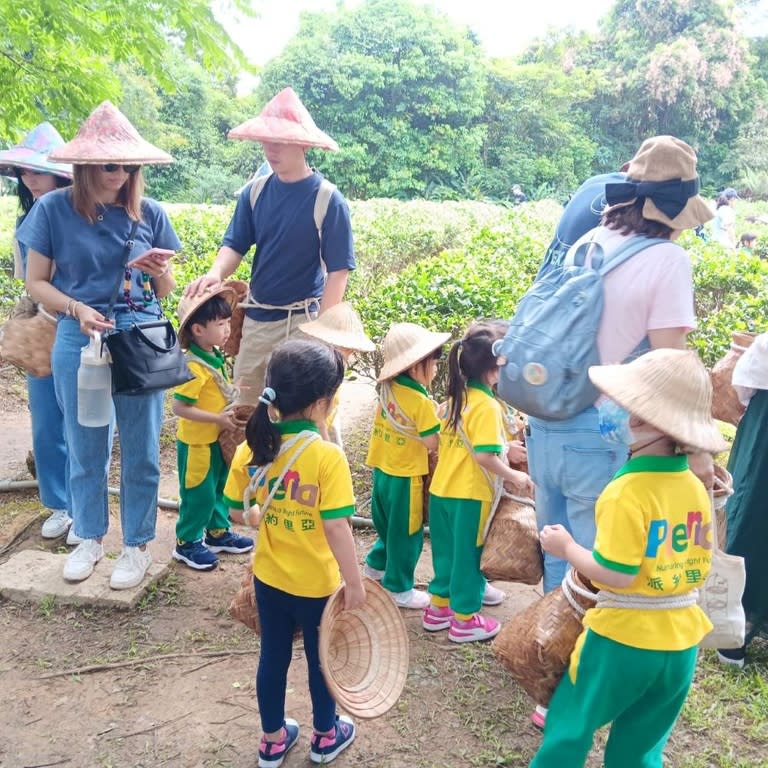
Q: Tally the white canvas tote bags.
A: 1